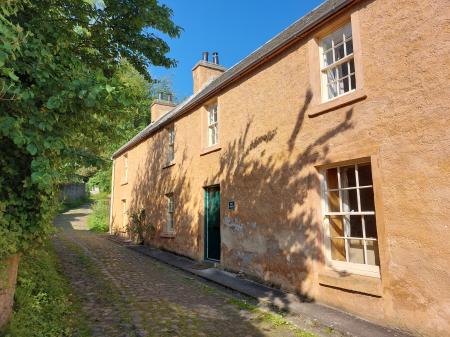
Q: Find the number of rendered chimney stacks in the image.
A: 2